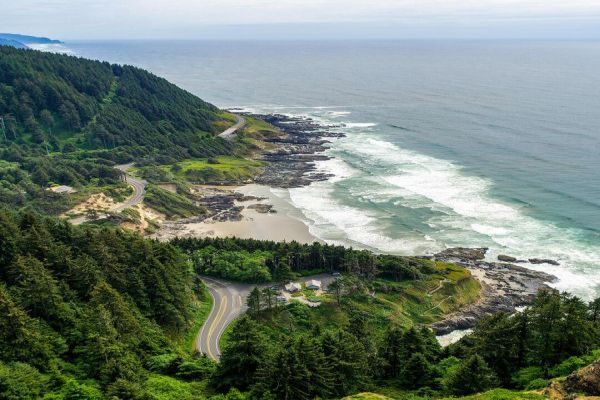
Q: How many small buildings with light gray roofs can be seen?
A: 2